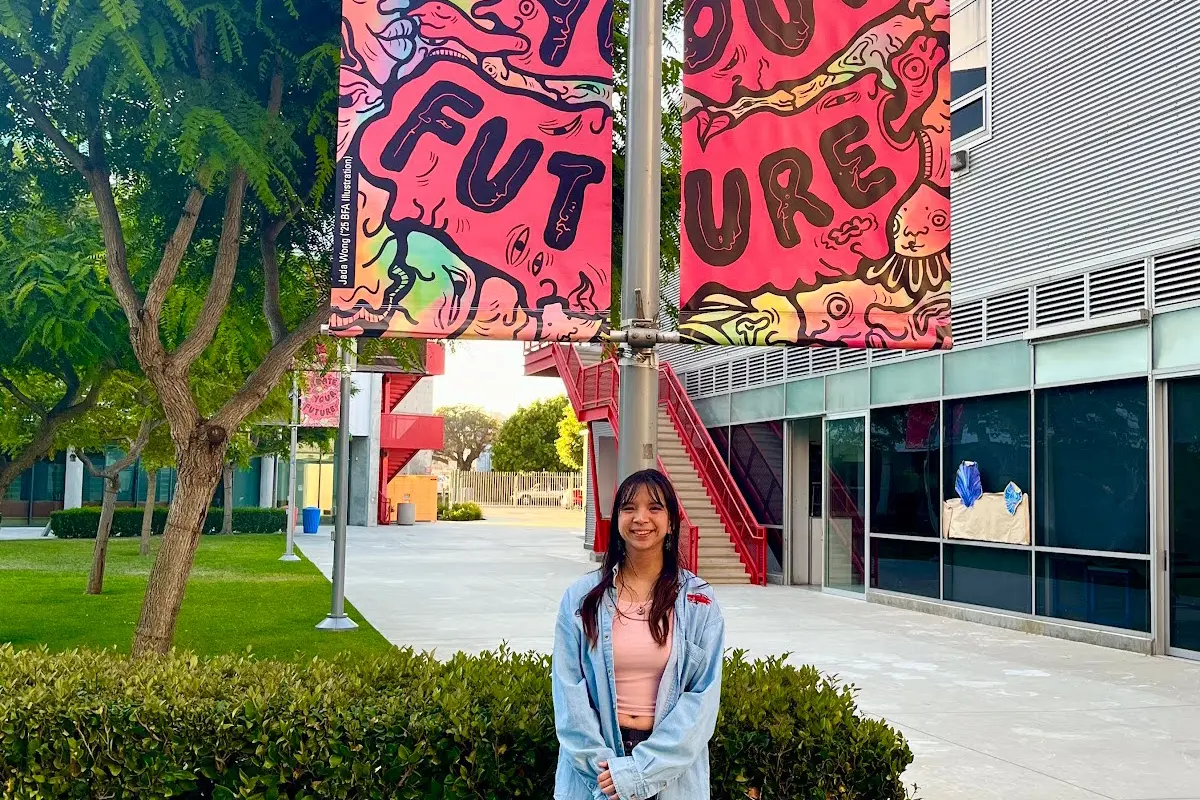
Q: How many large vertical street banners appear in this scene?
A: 2